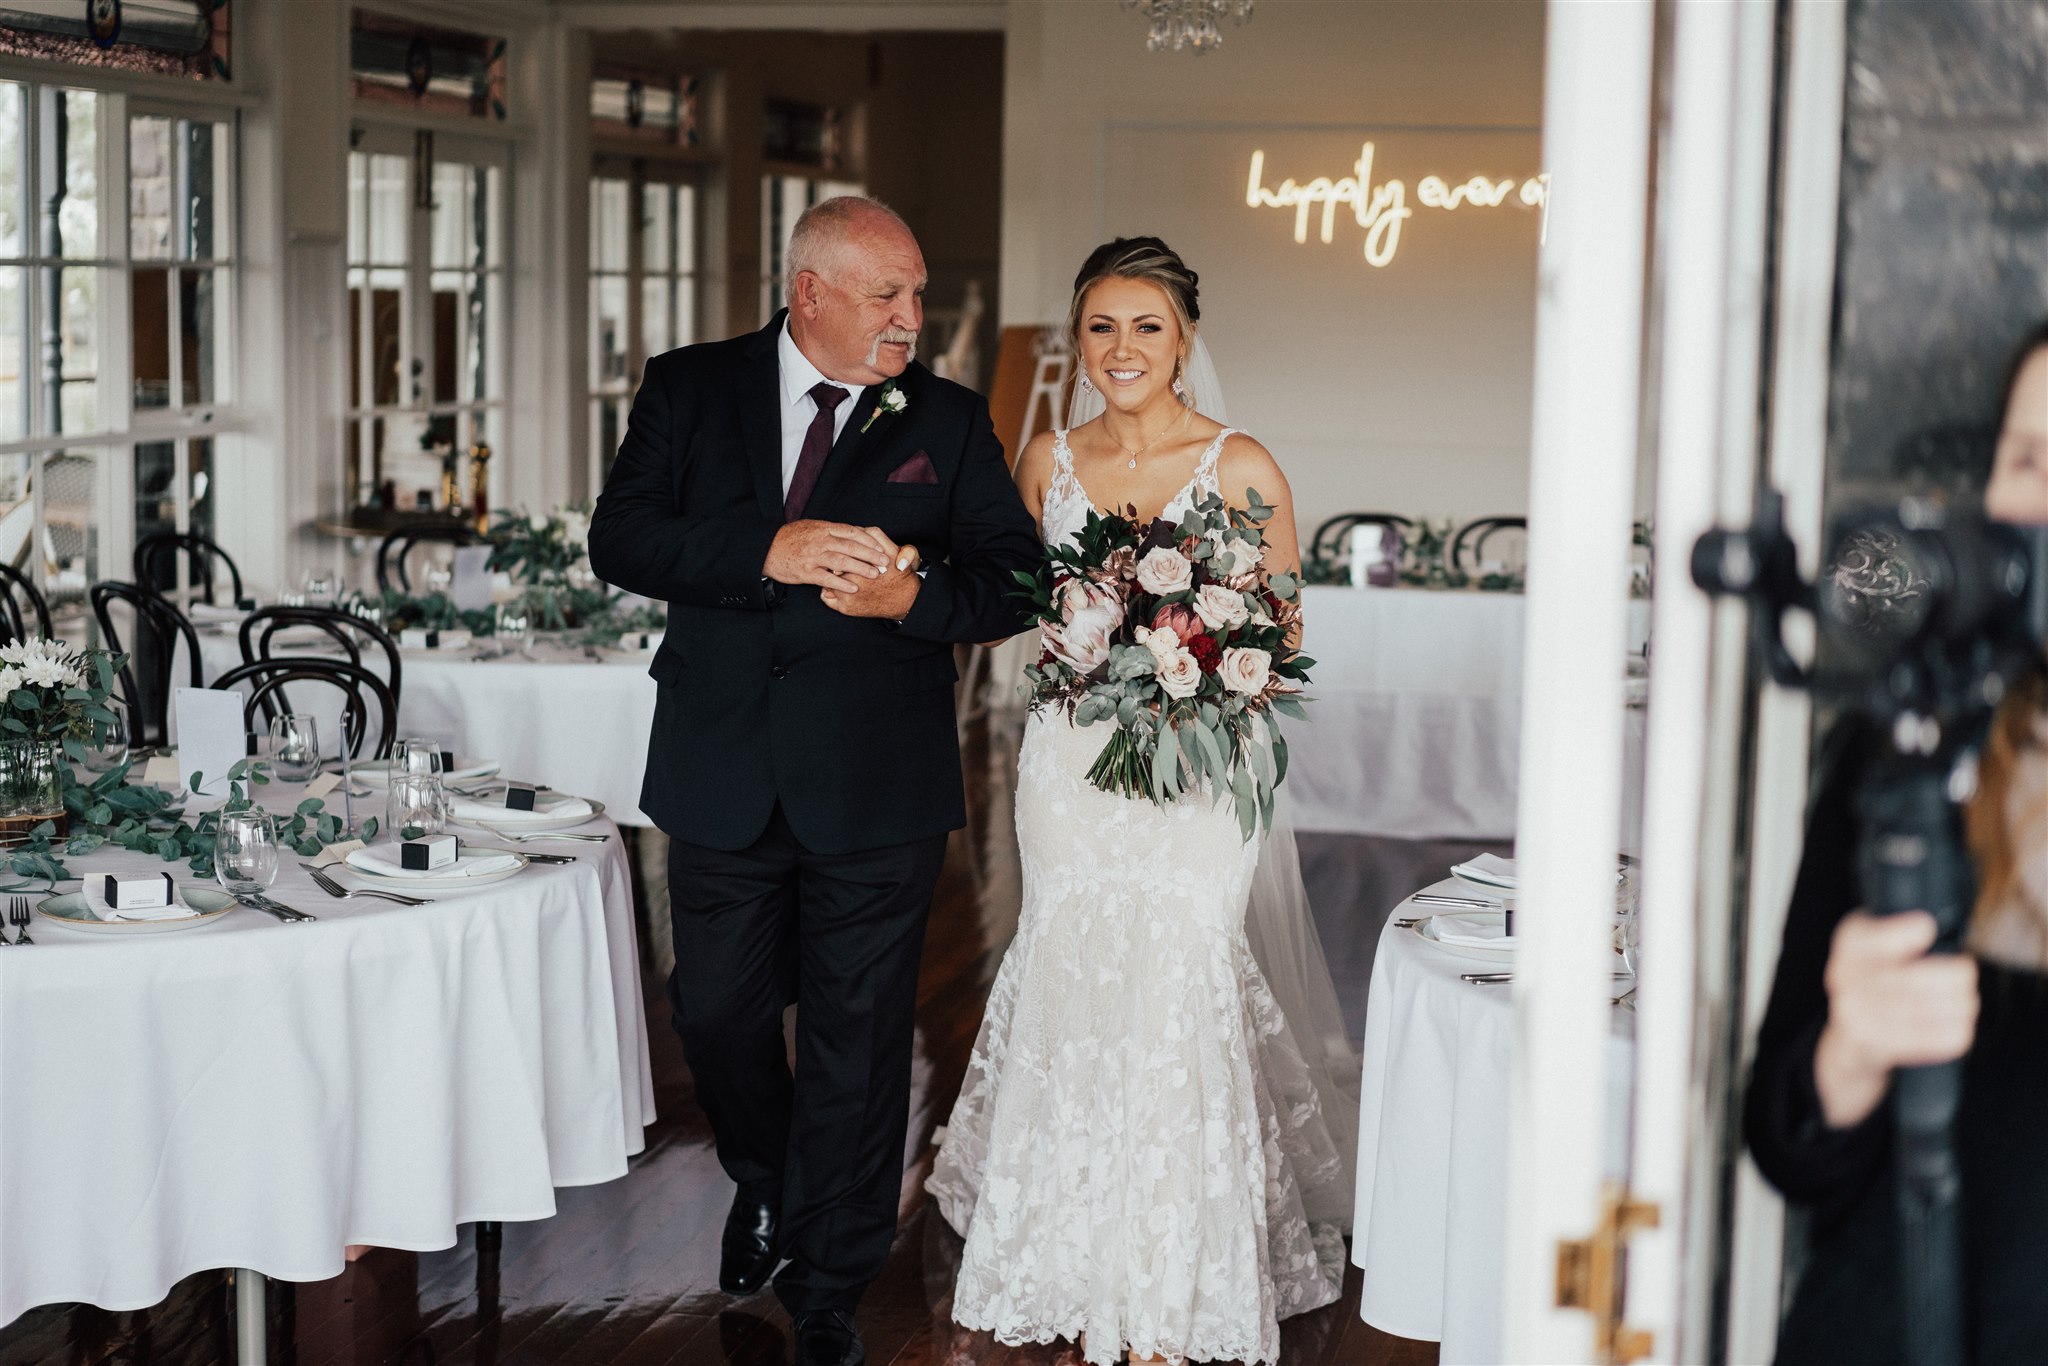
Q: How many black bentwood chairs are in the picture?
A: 8